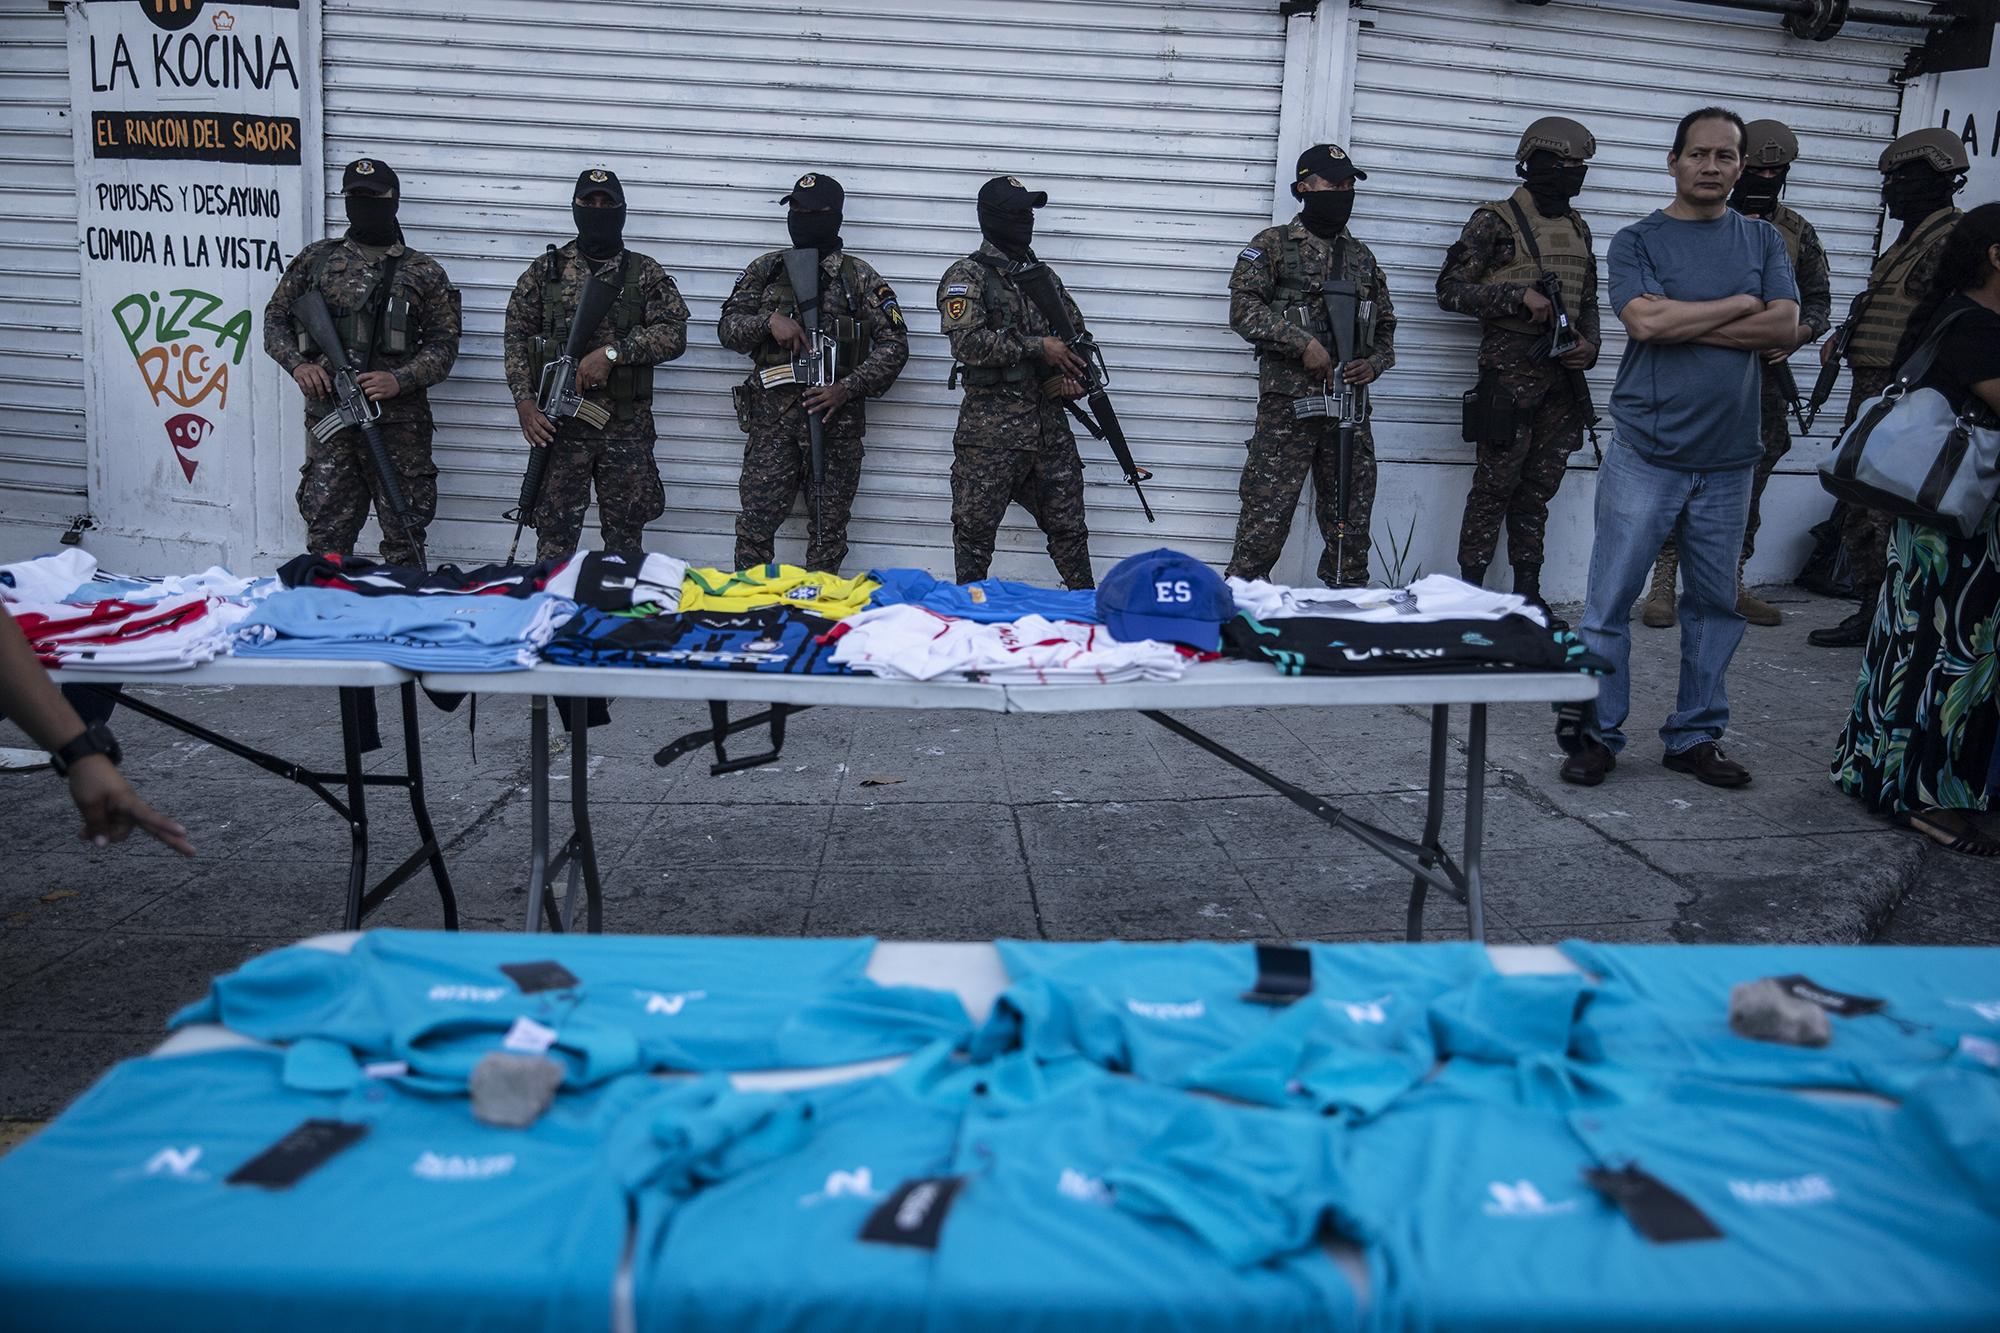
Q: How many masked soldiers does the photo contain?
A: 8